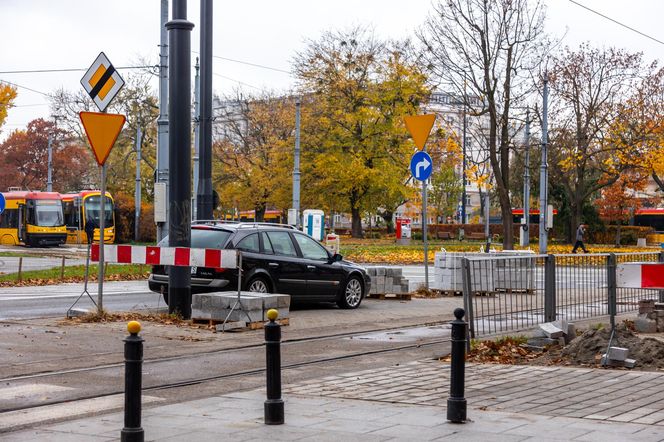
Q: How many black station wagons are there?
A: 1